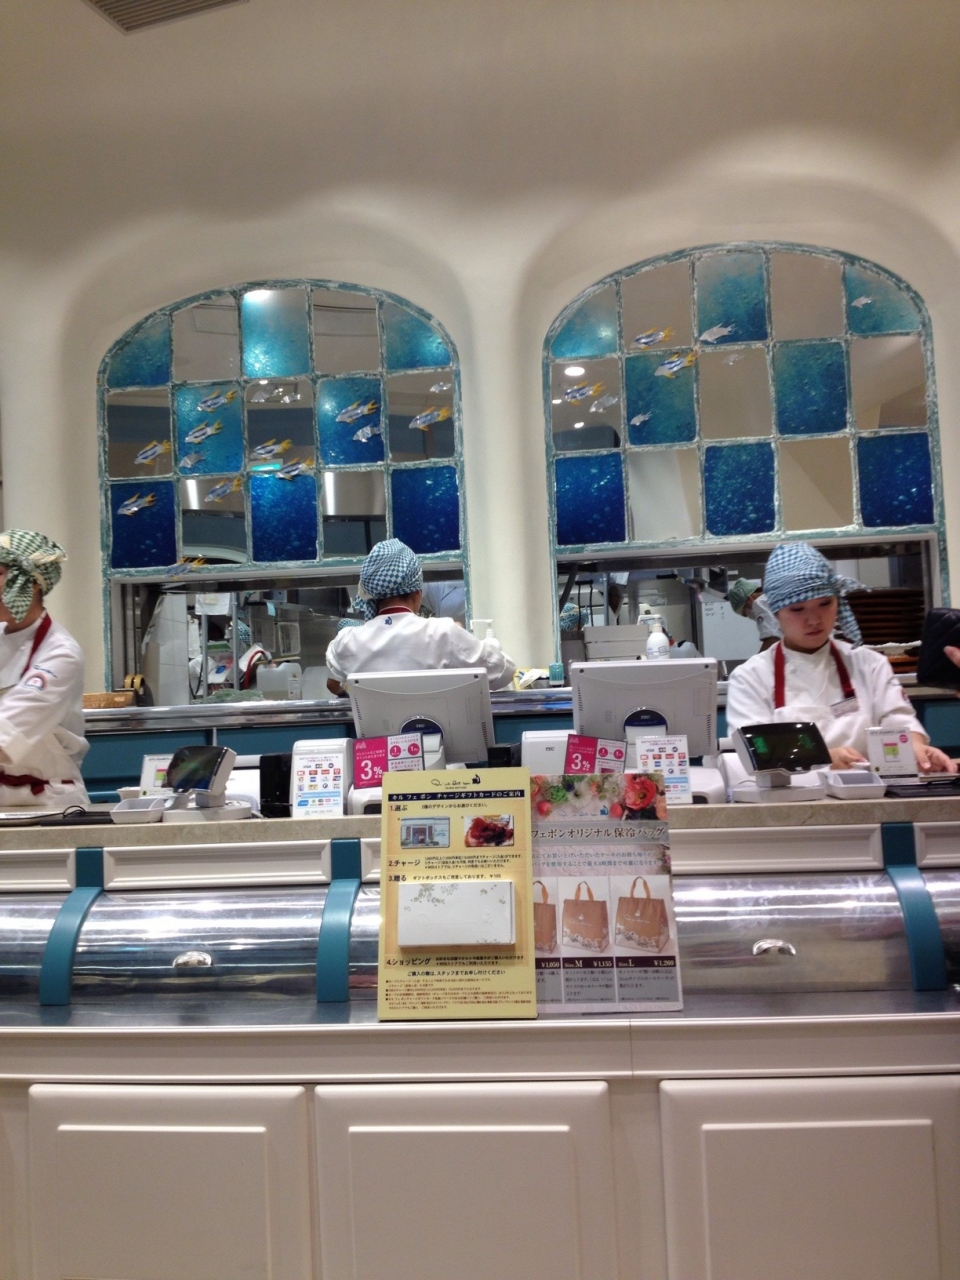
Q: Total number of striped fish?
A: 13